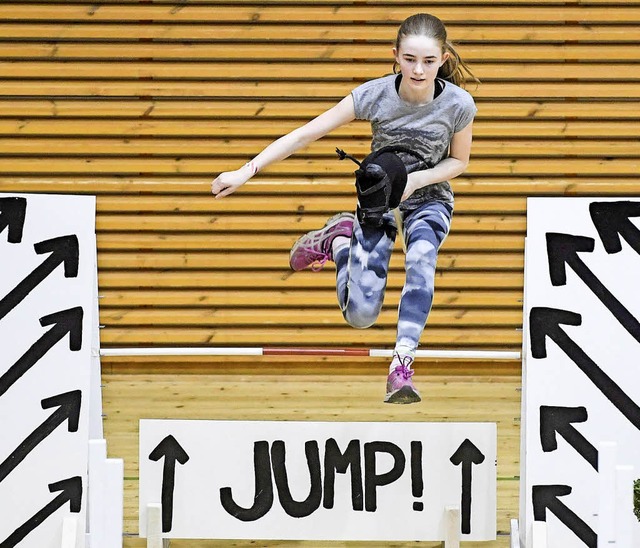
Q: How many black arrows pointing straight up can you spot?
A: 2